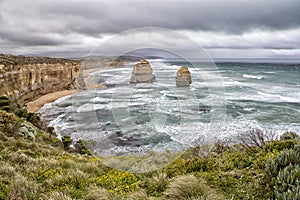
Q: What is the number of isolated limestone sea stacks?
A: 2